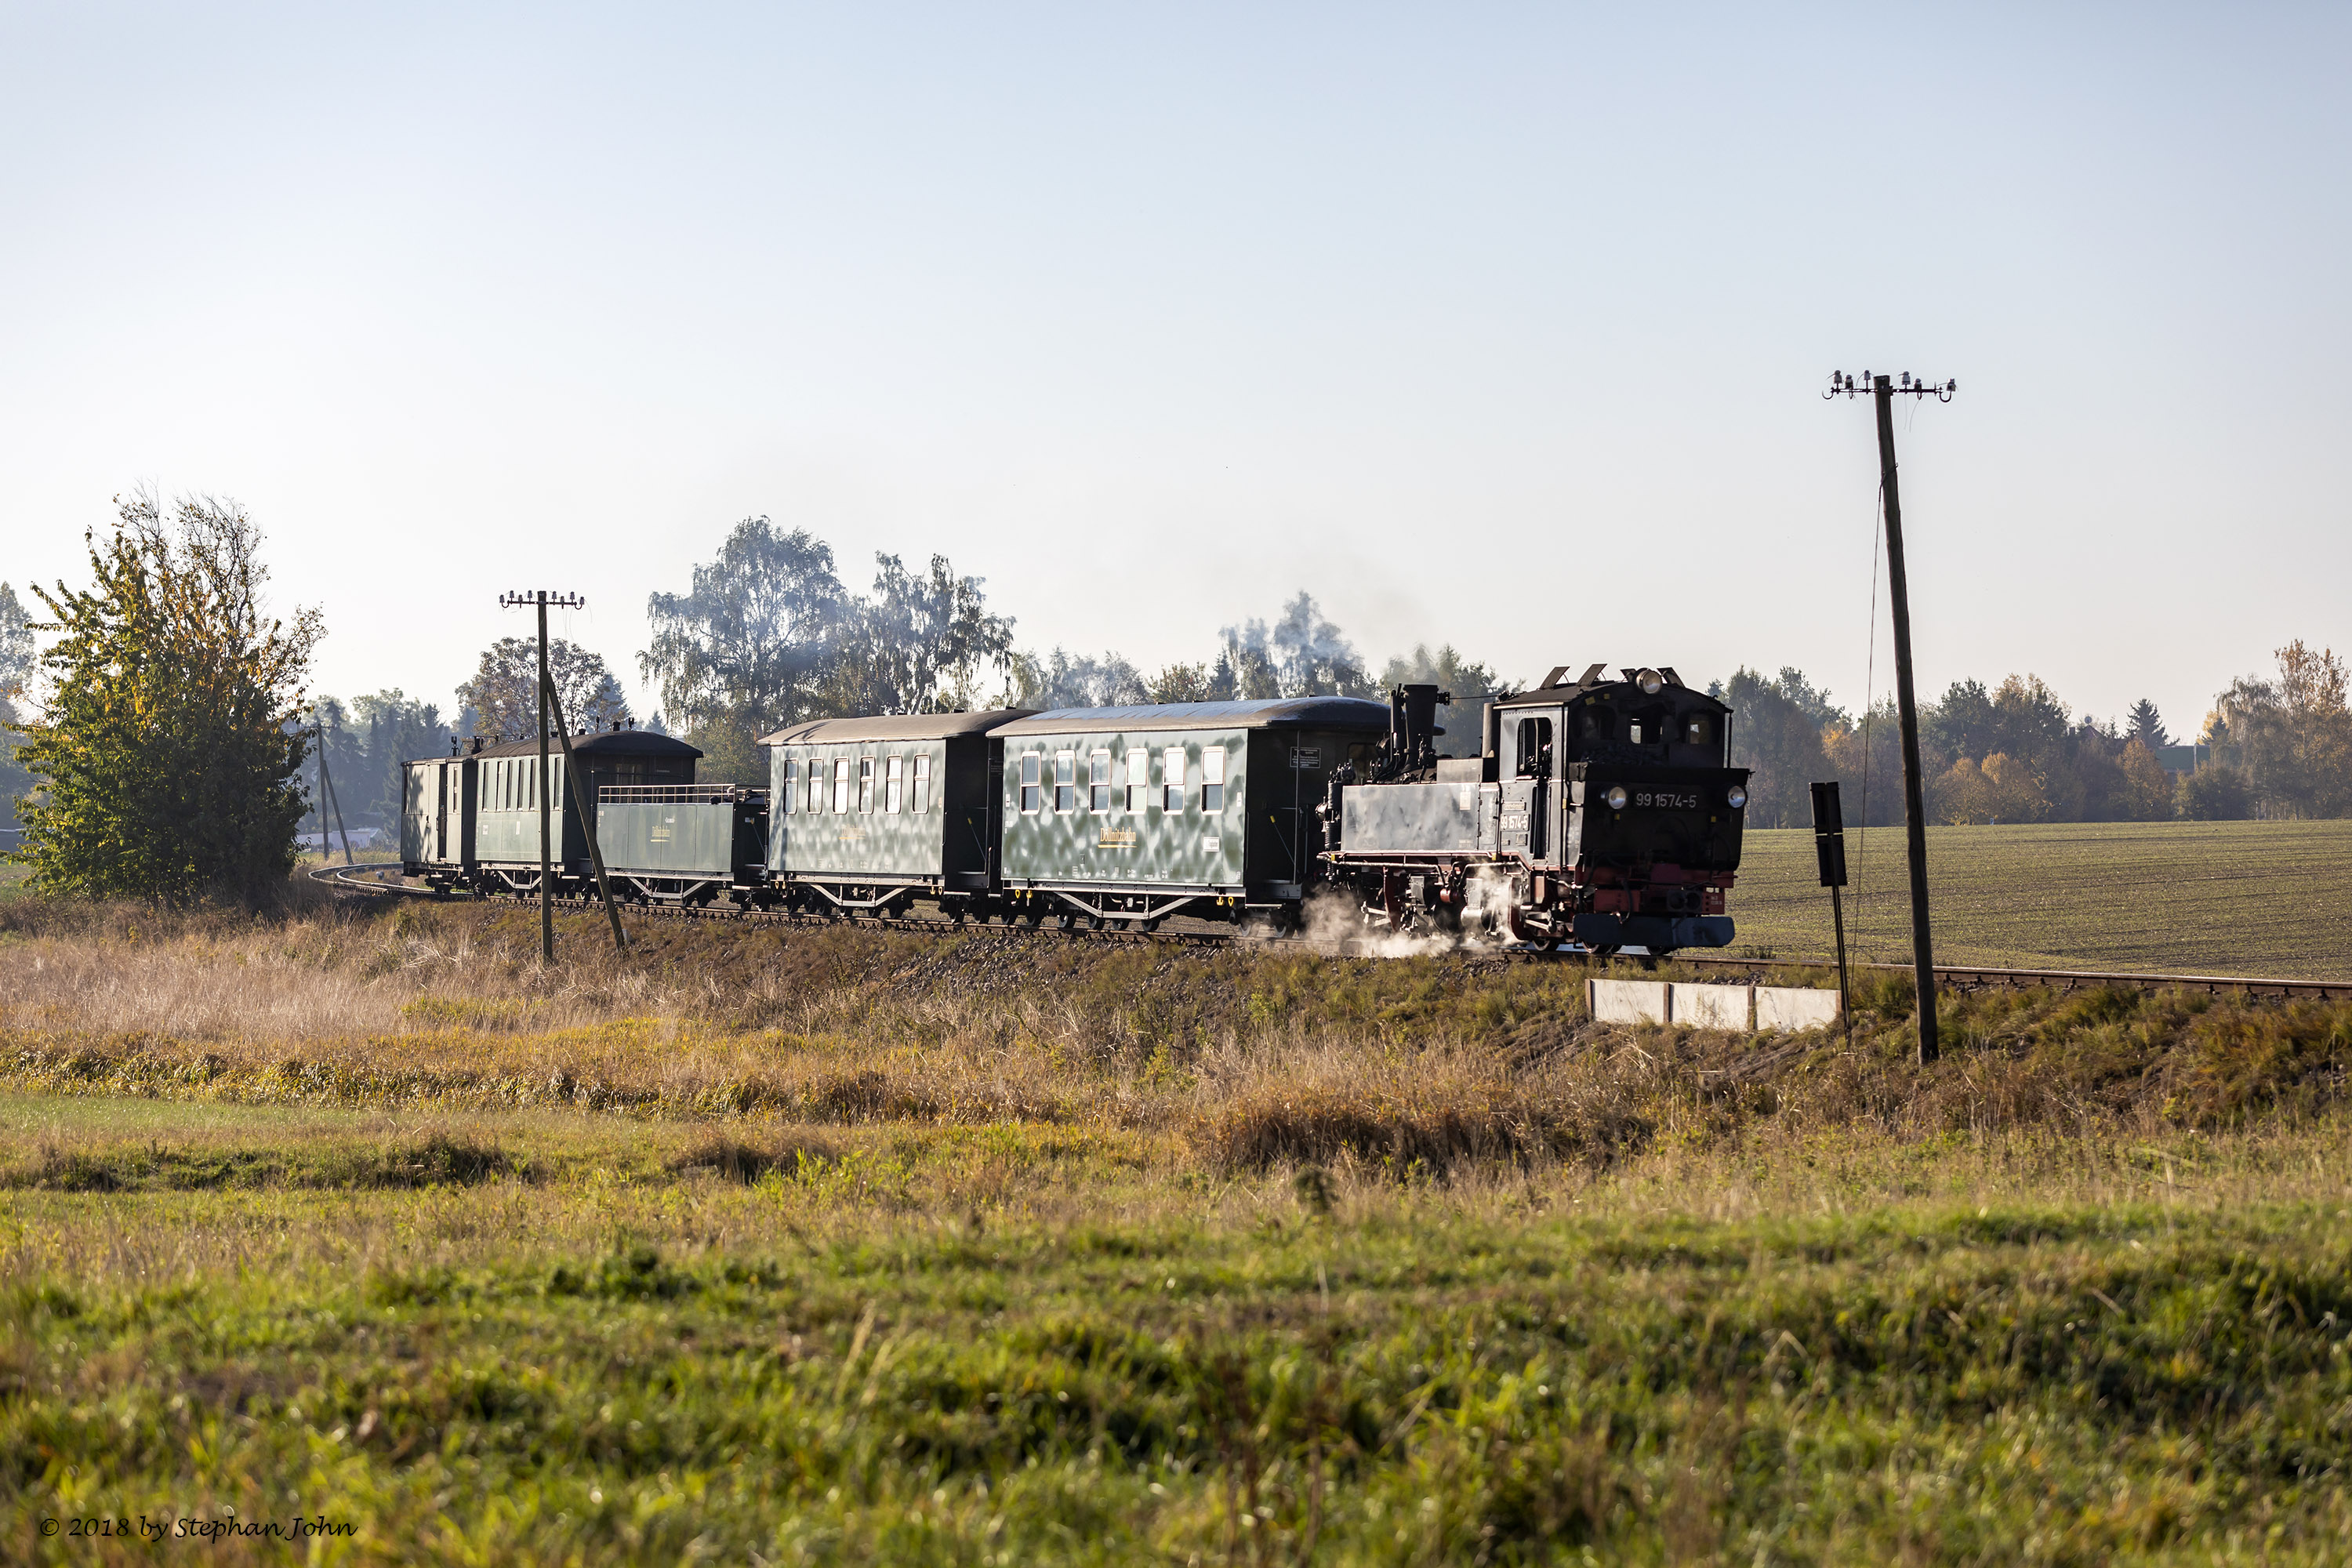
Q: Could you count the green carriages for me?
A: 5